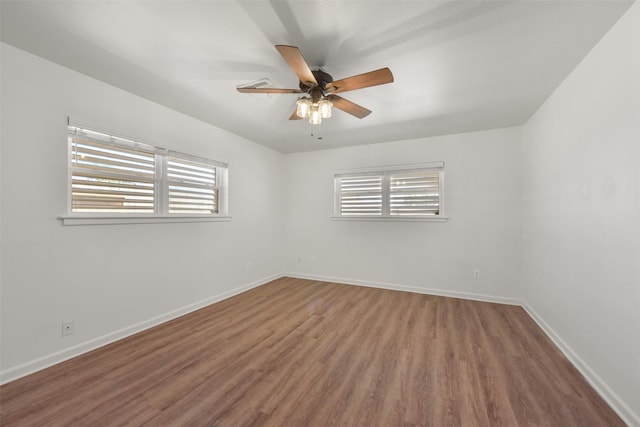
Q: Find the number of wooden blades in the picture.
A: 5